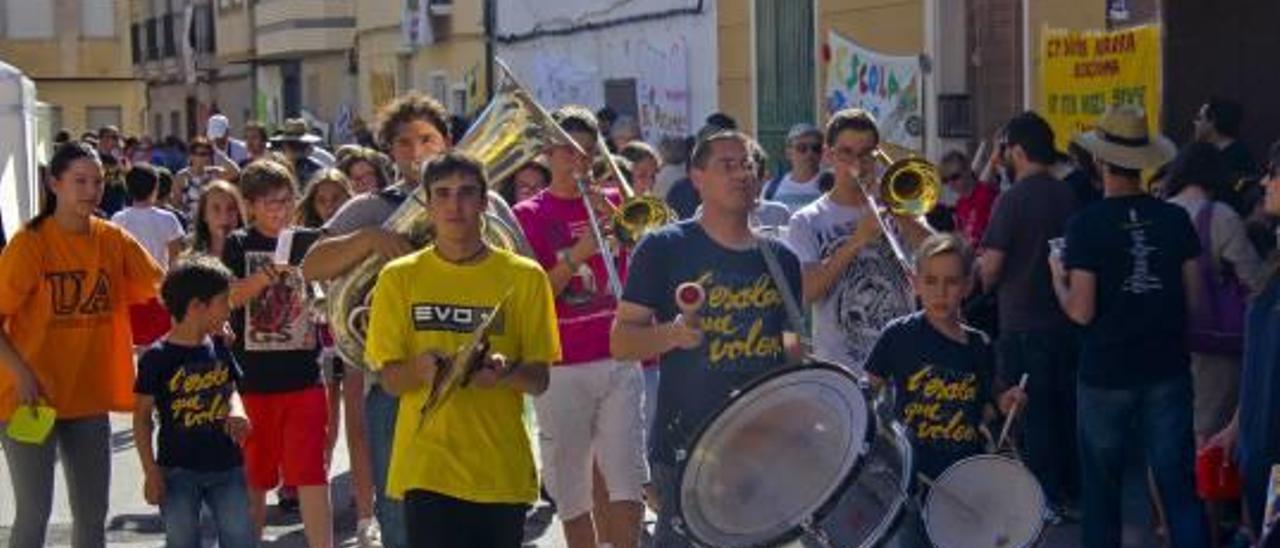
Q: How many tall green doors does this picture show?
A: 1